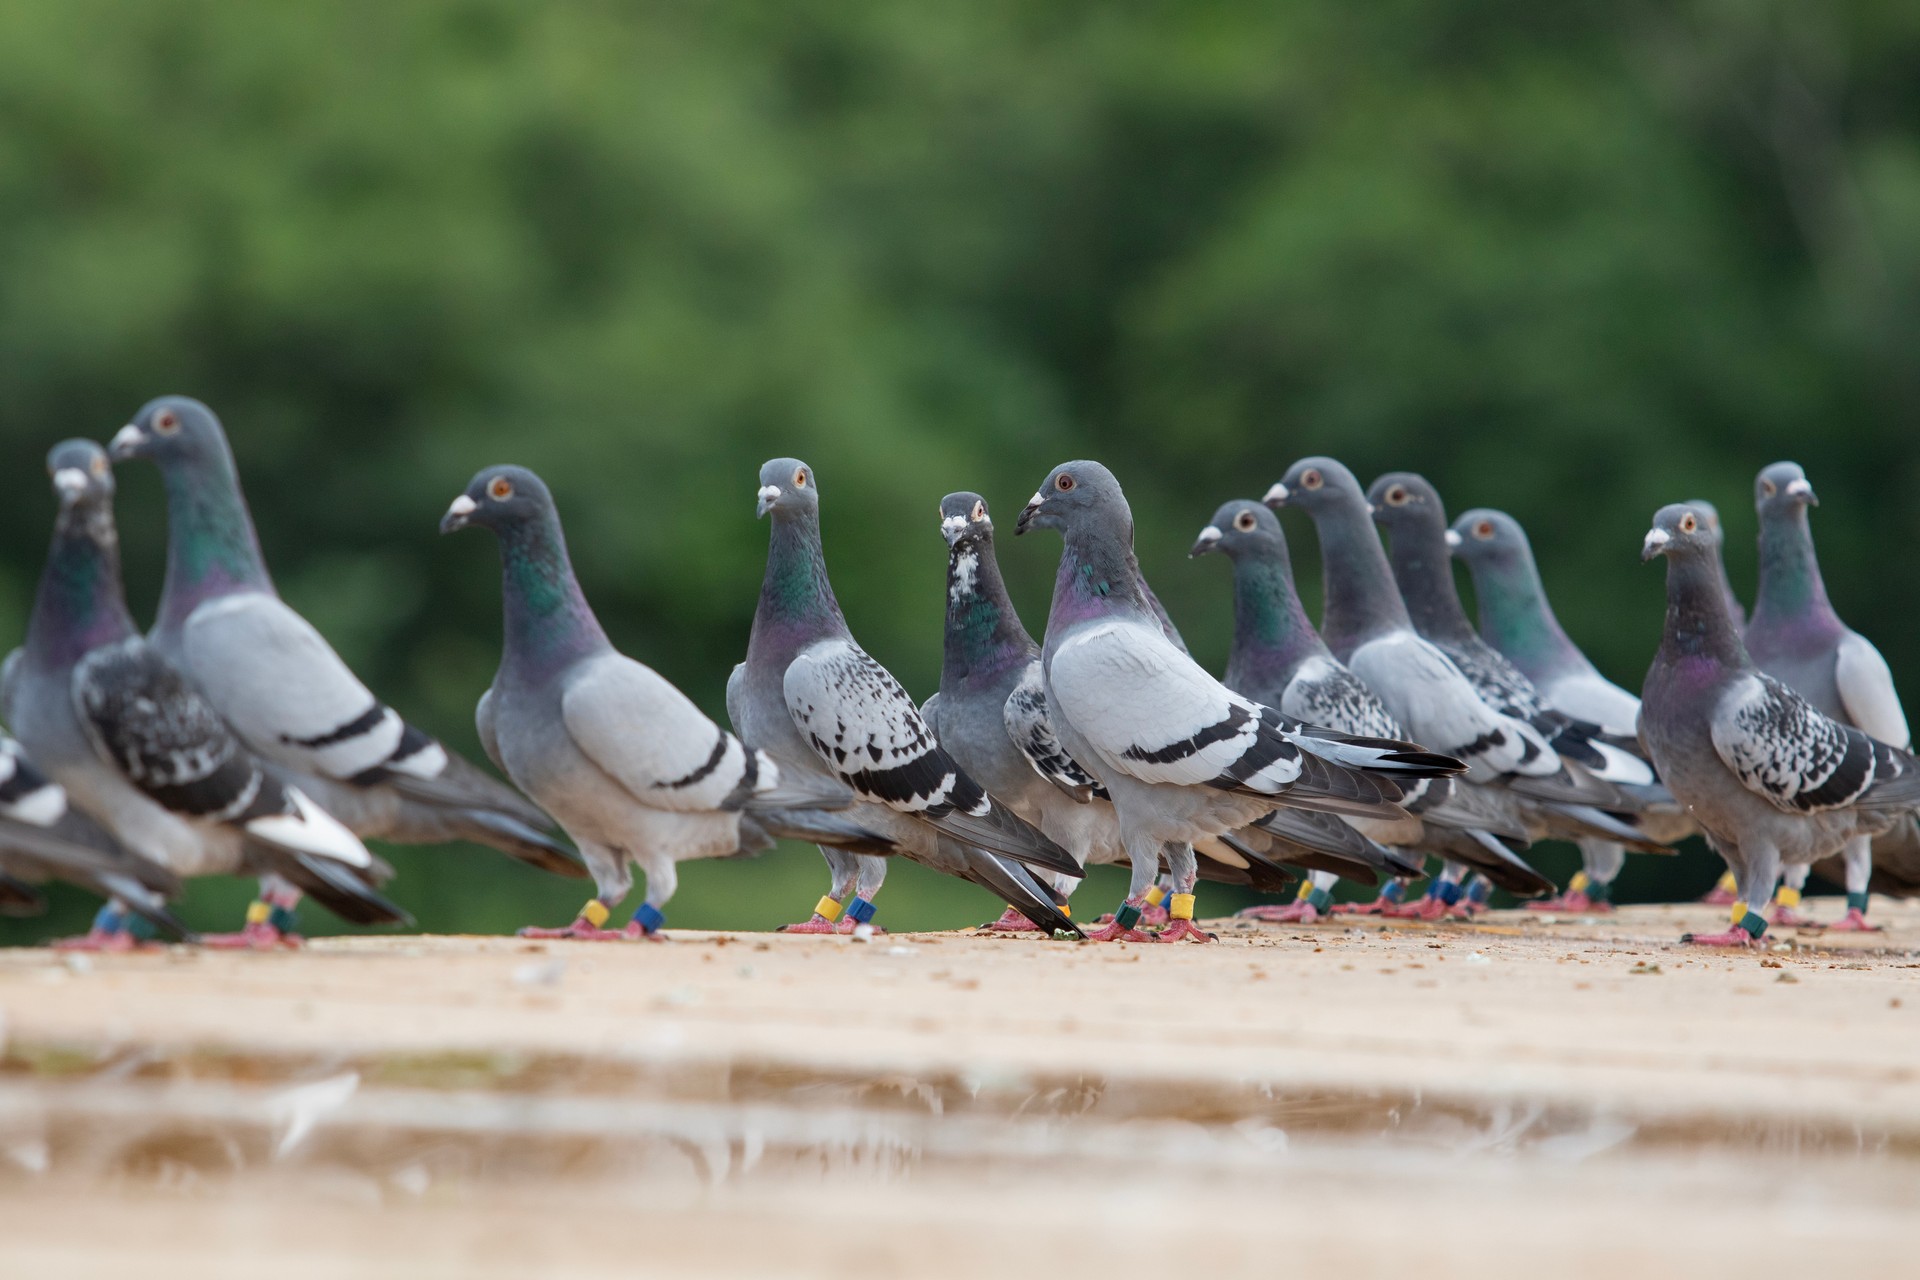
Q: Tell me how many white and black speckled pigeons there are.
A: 6